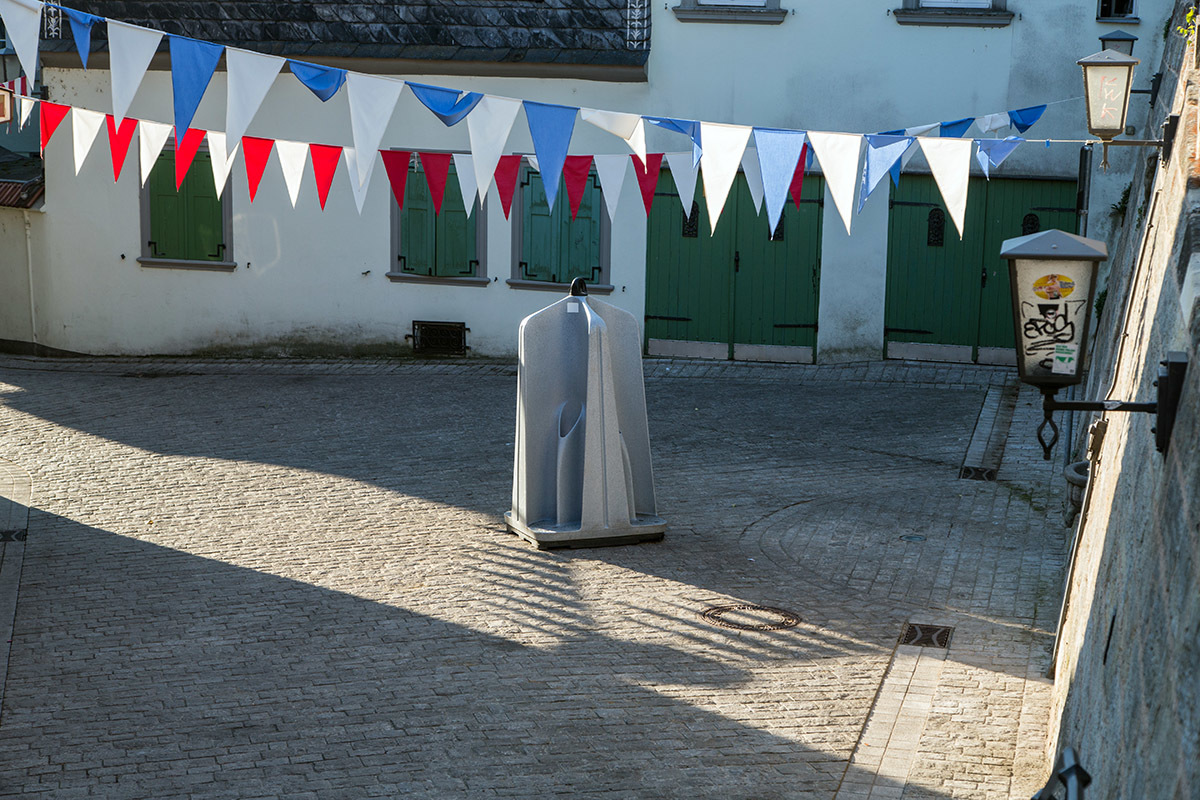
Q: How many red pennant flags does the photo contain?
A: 11